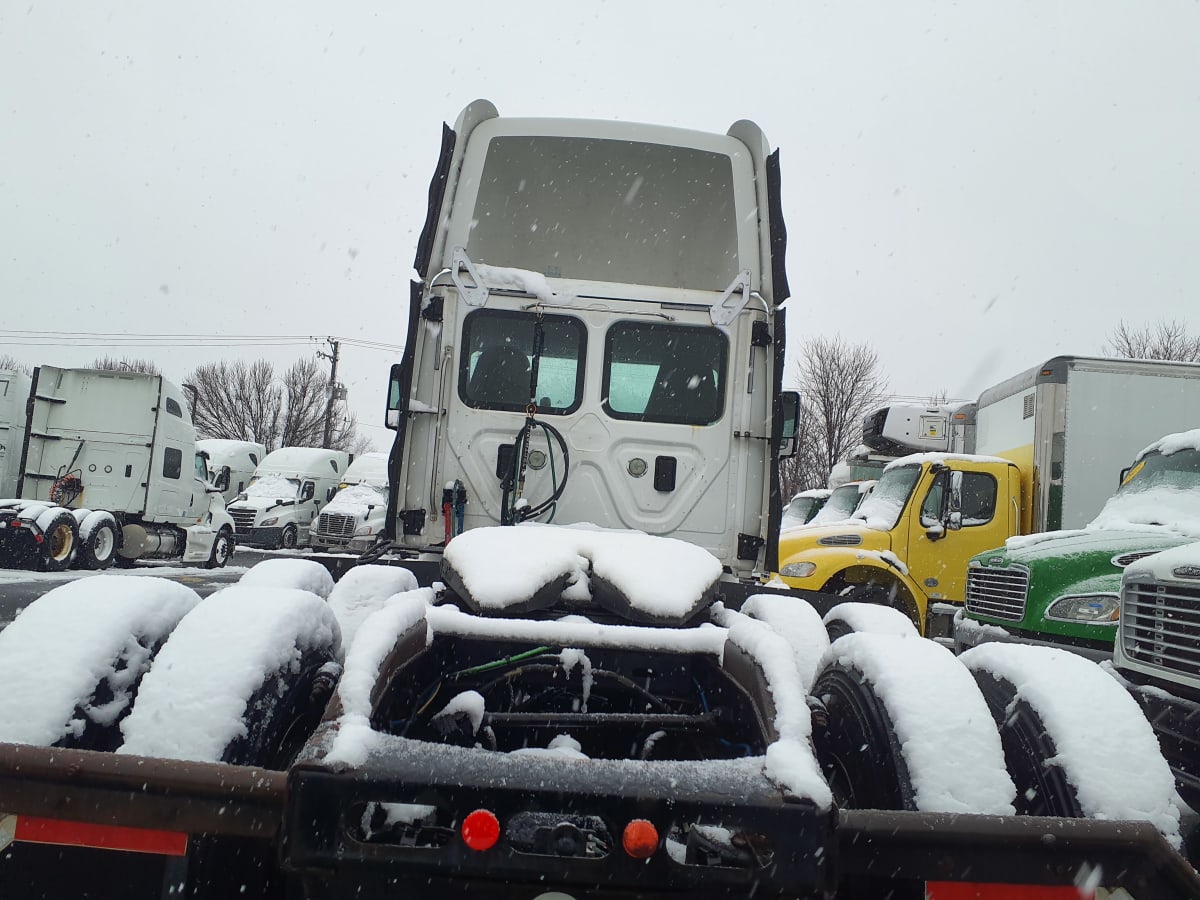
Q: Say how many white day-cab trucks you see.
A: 1